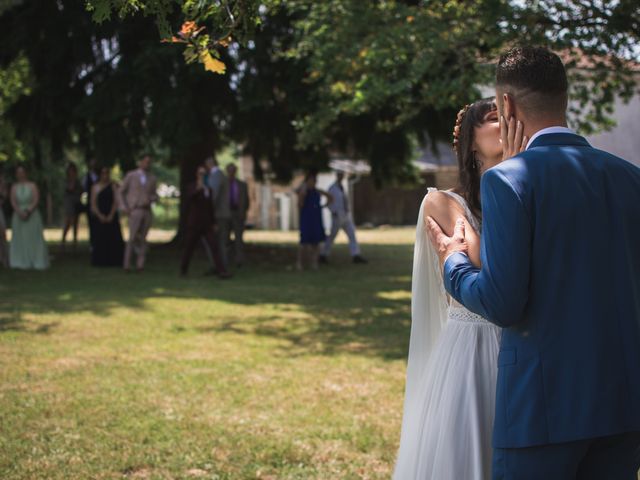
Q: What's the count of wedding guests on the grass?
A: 11